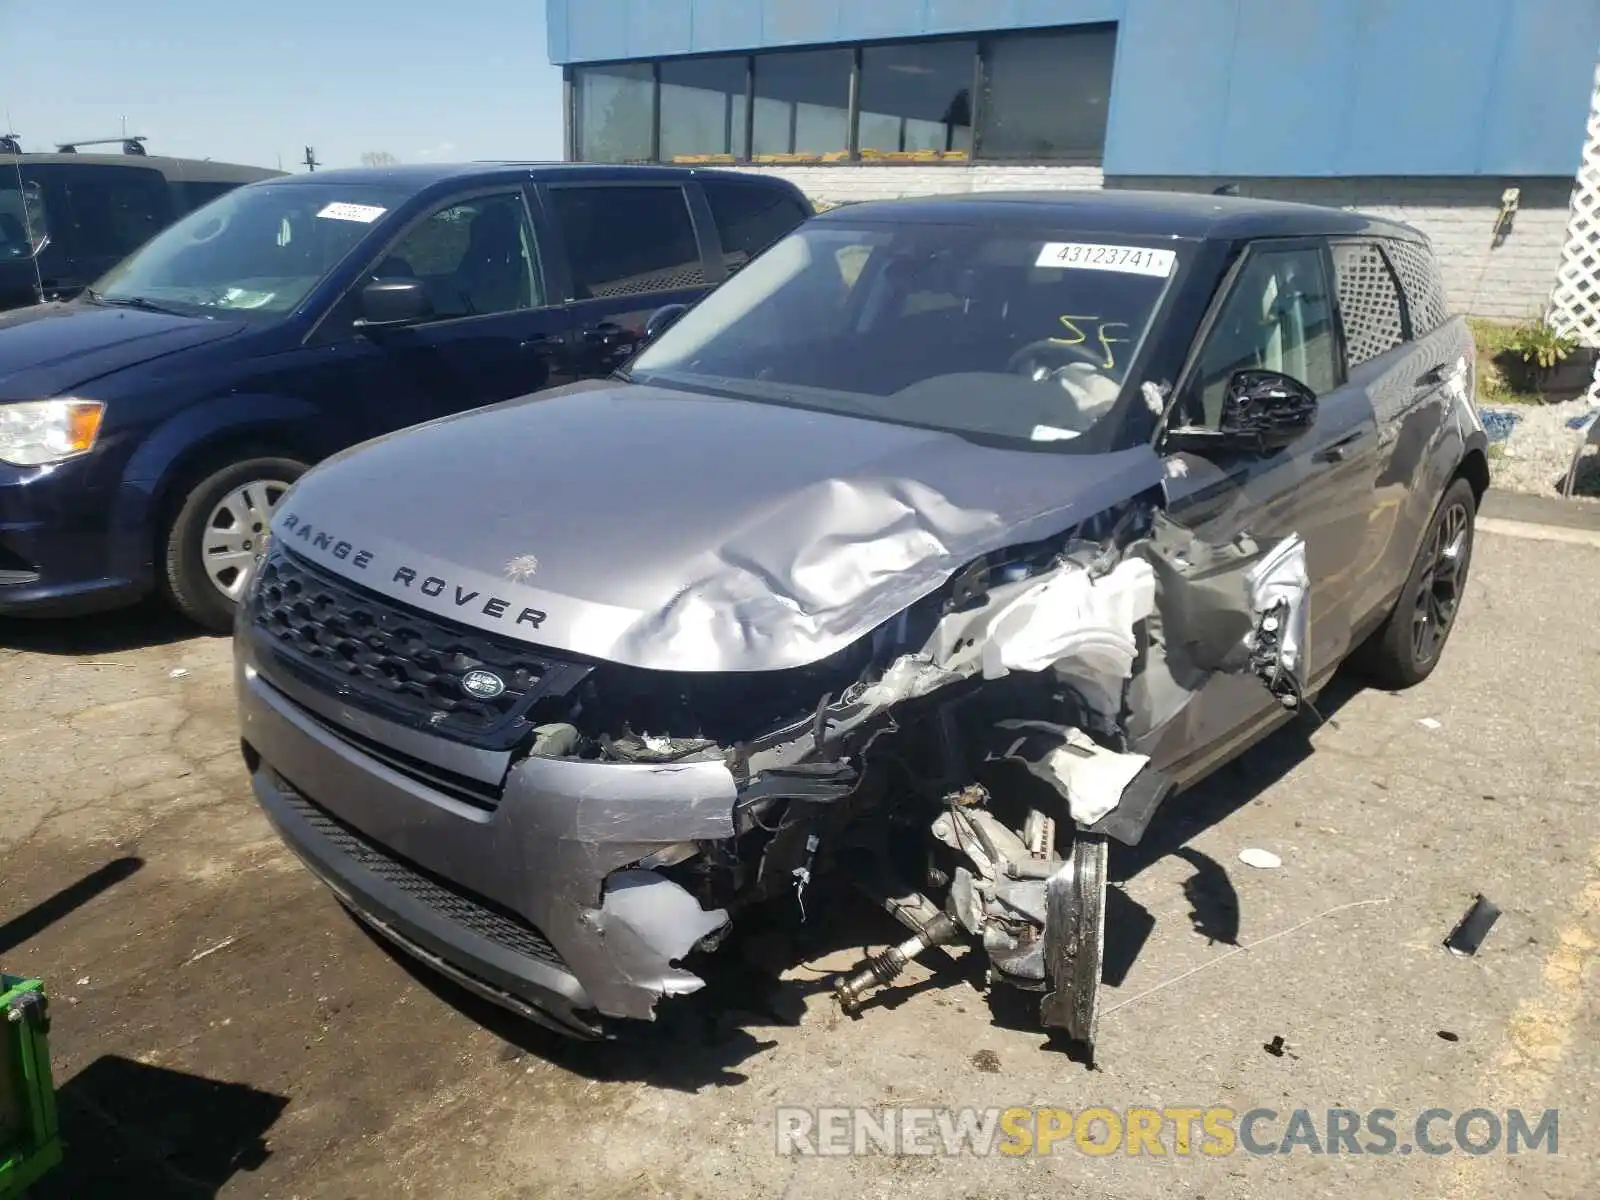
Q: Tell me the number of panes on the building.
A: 5